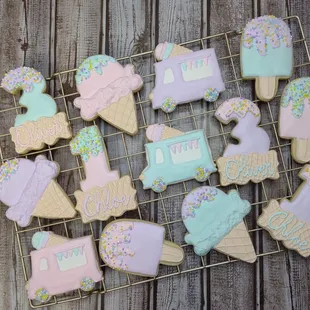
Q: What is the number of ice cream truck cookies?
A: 3